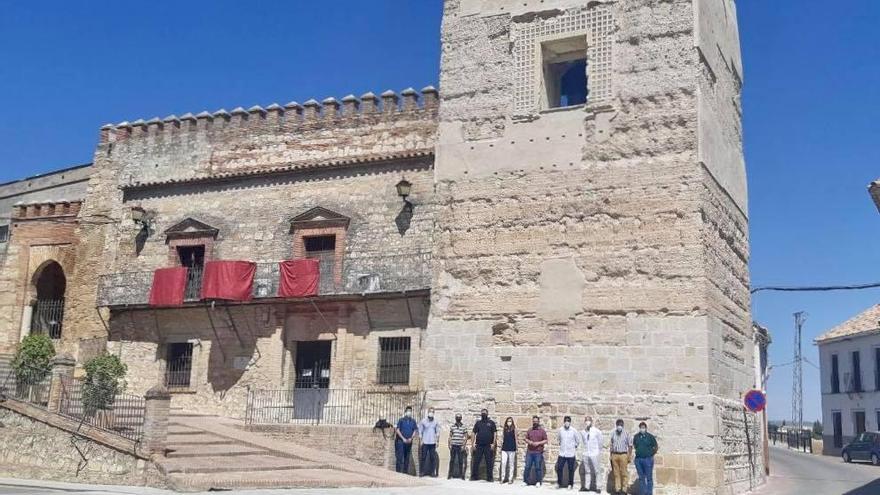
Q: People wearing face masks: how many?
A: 10